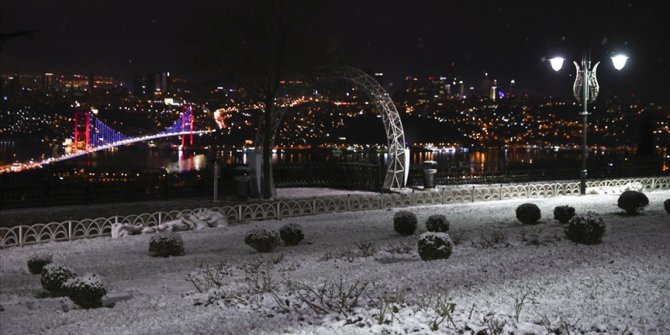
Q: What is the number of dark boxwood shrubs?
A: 14